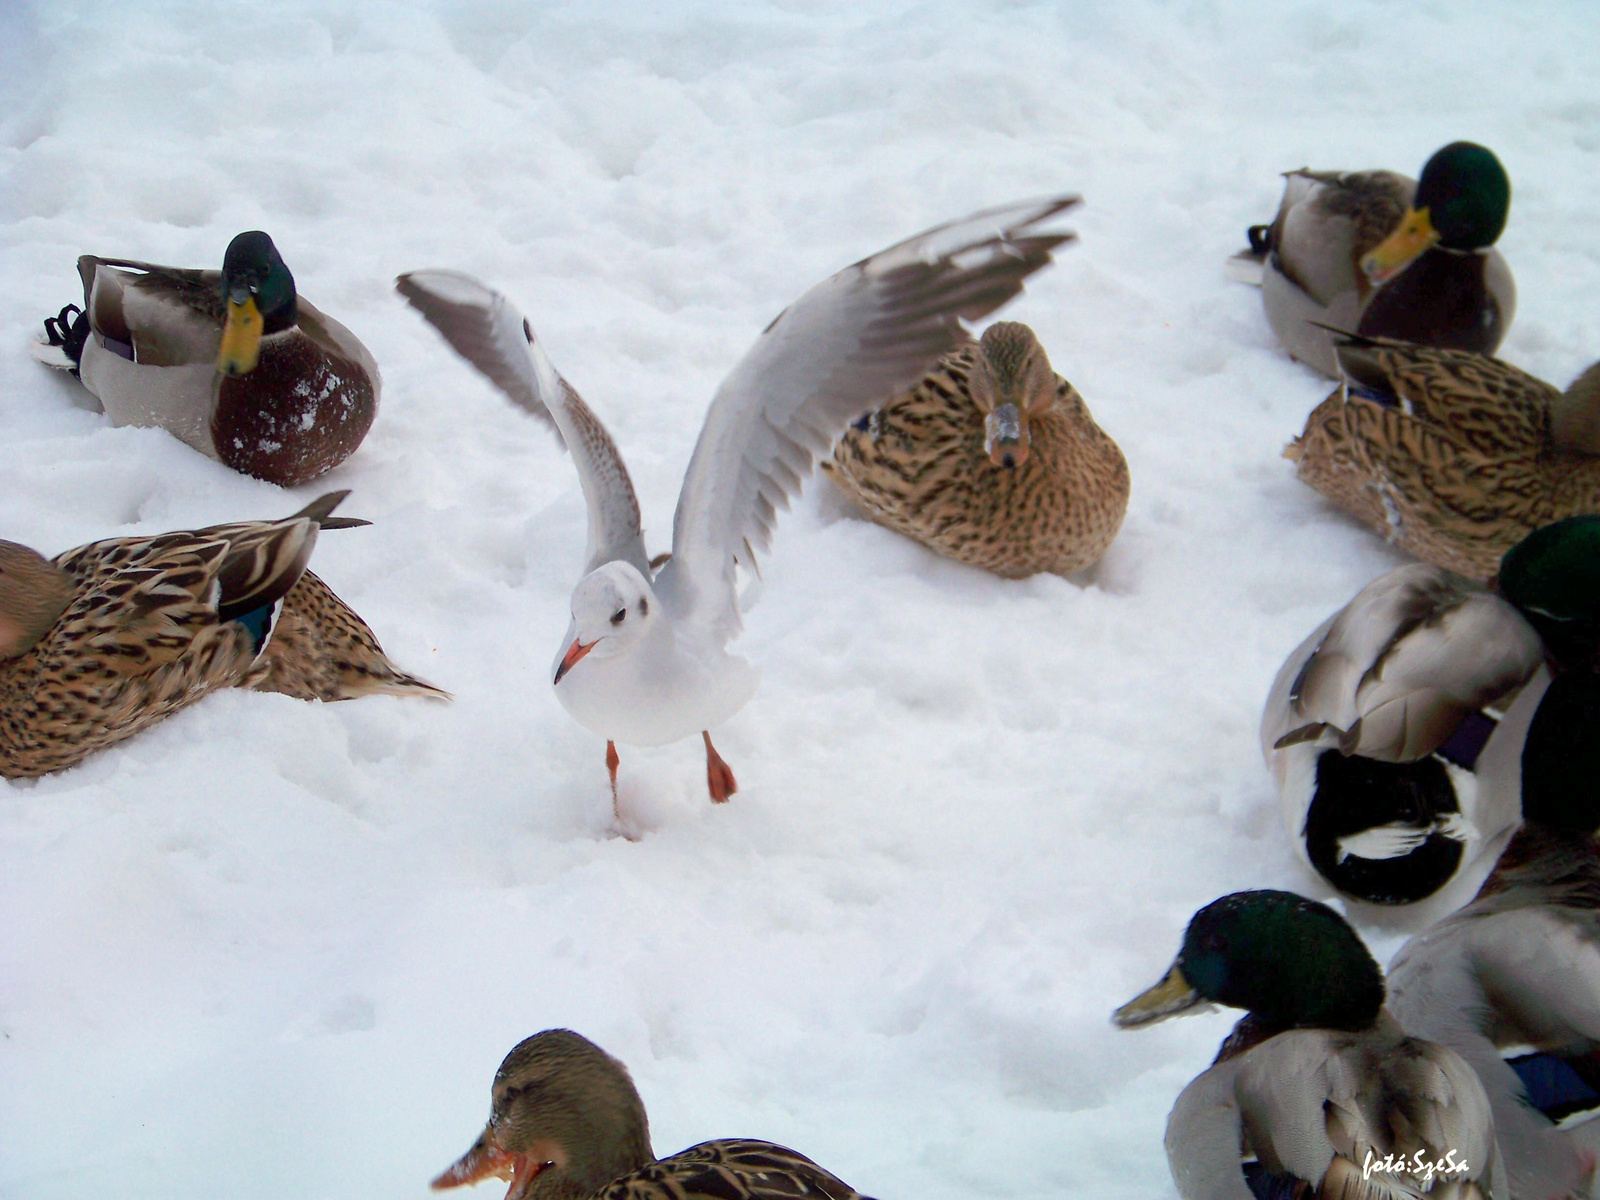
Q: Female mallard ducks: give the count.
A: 4